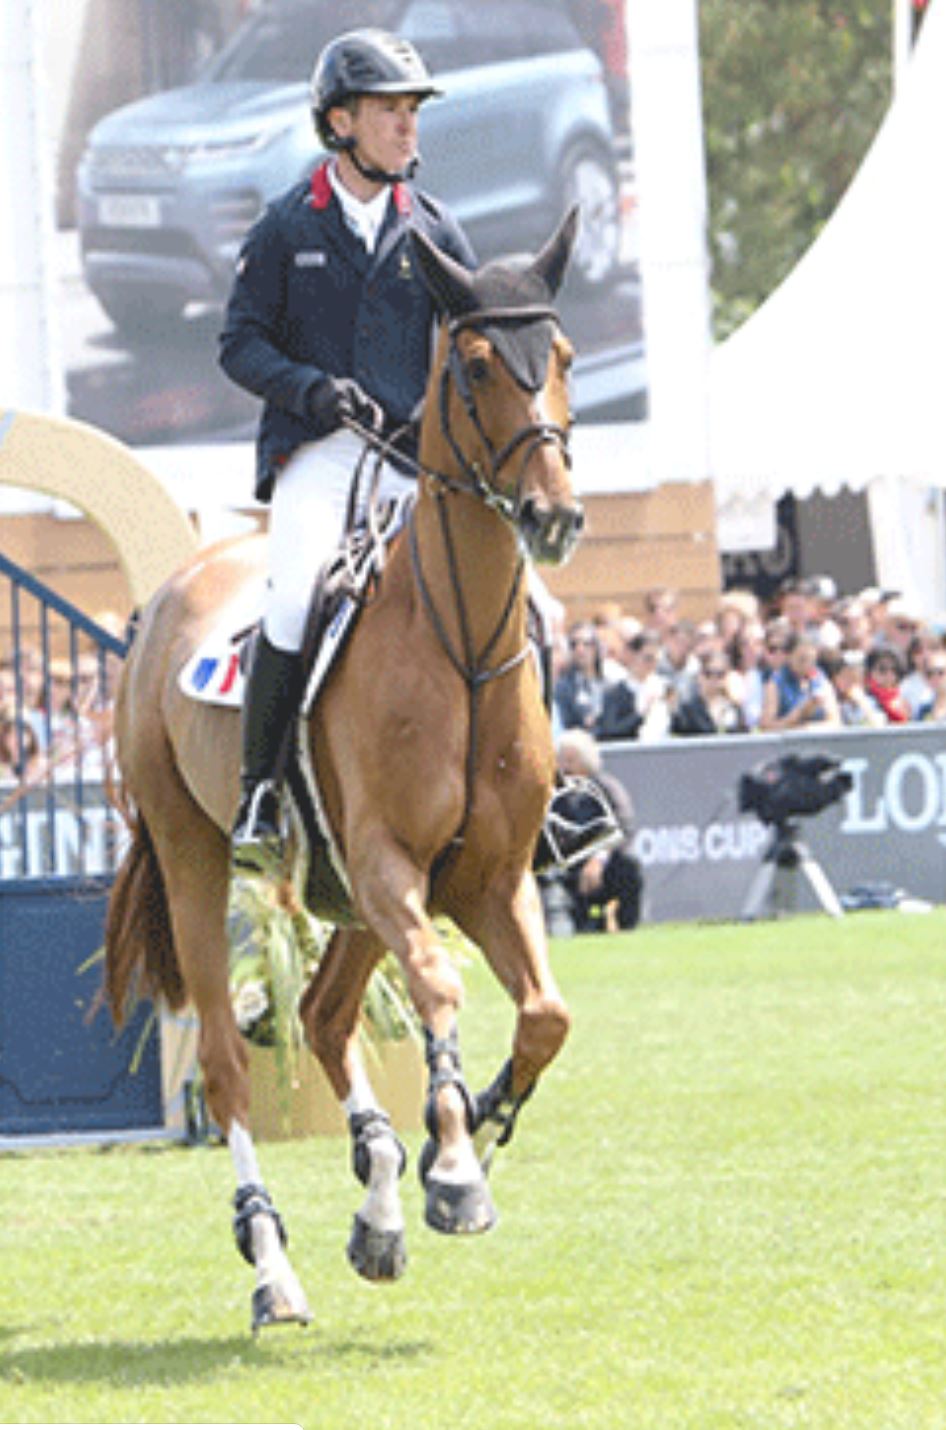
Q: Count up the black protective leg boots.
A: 4